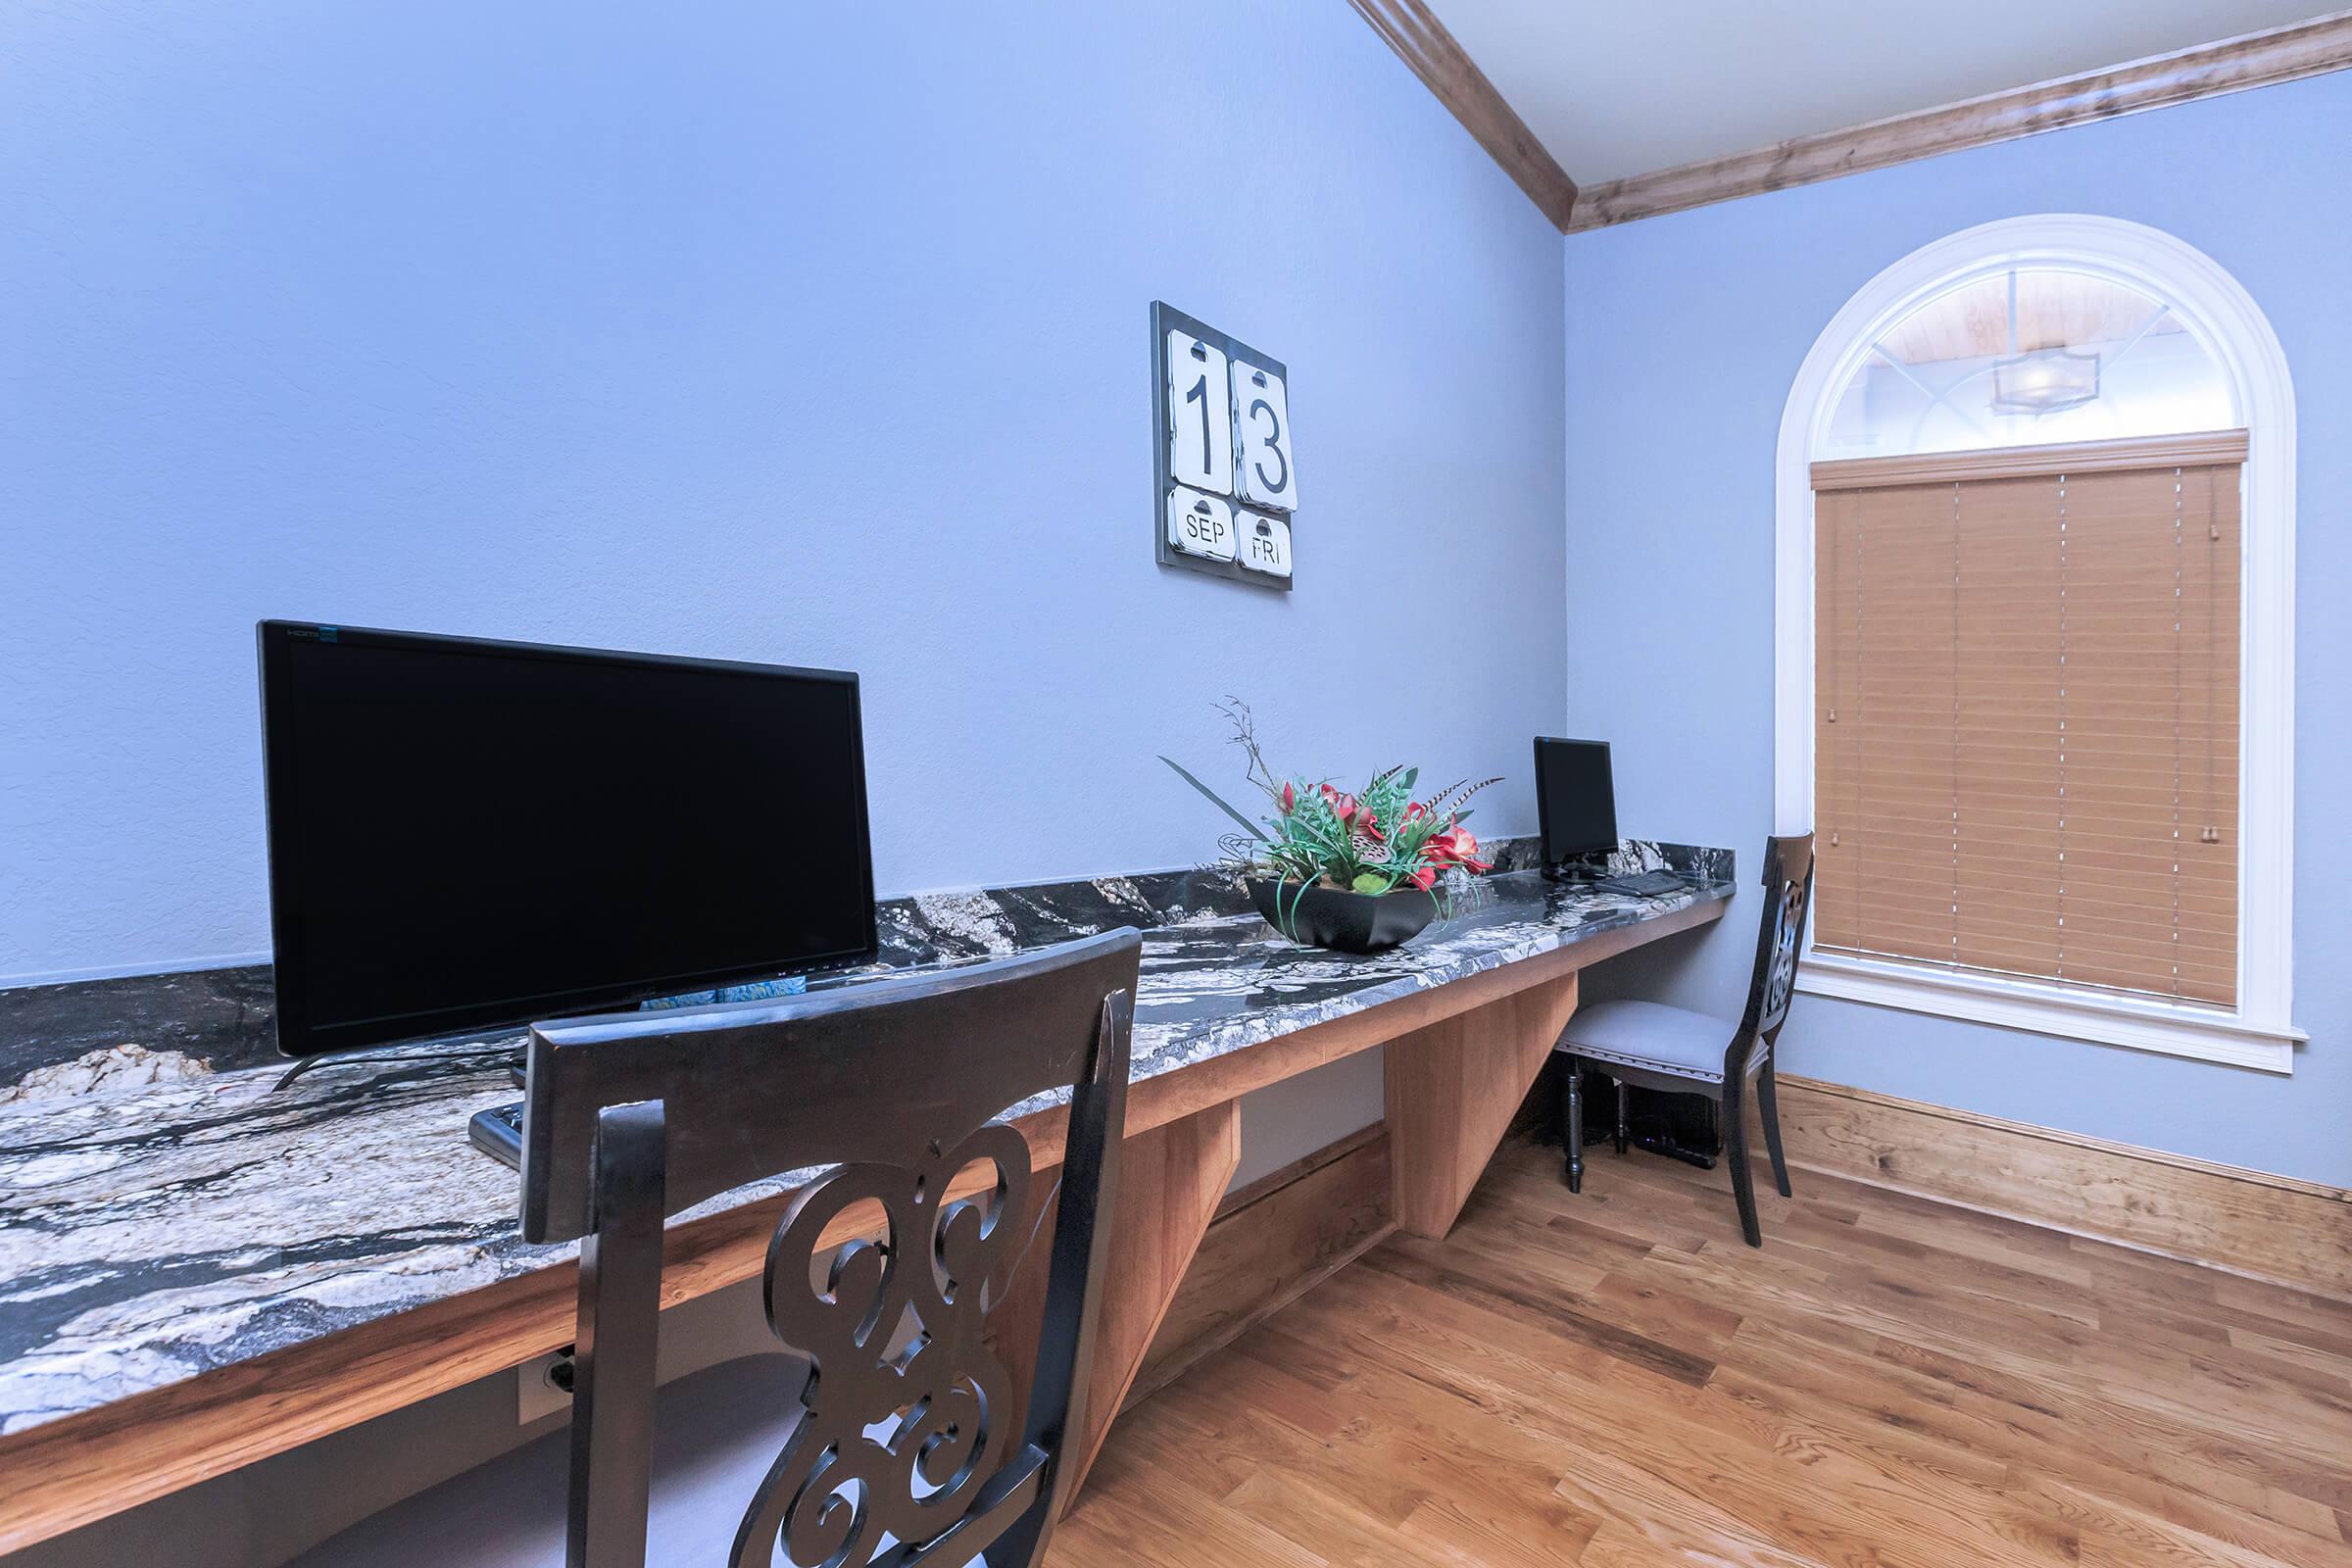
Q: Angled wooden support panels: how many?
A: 2